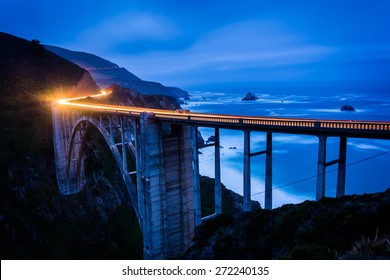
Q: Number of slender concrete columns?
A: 6